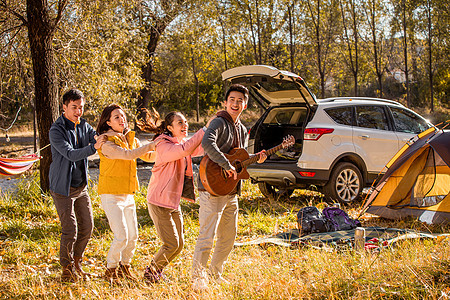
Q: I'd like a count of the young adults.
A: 4